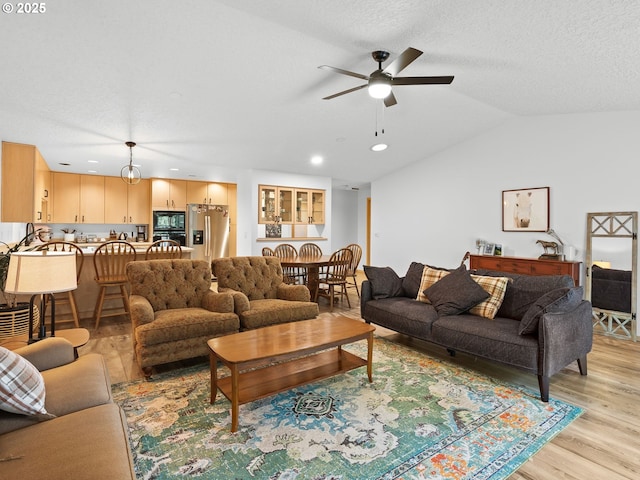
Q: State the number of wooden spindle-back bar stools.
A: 3